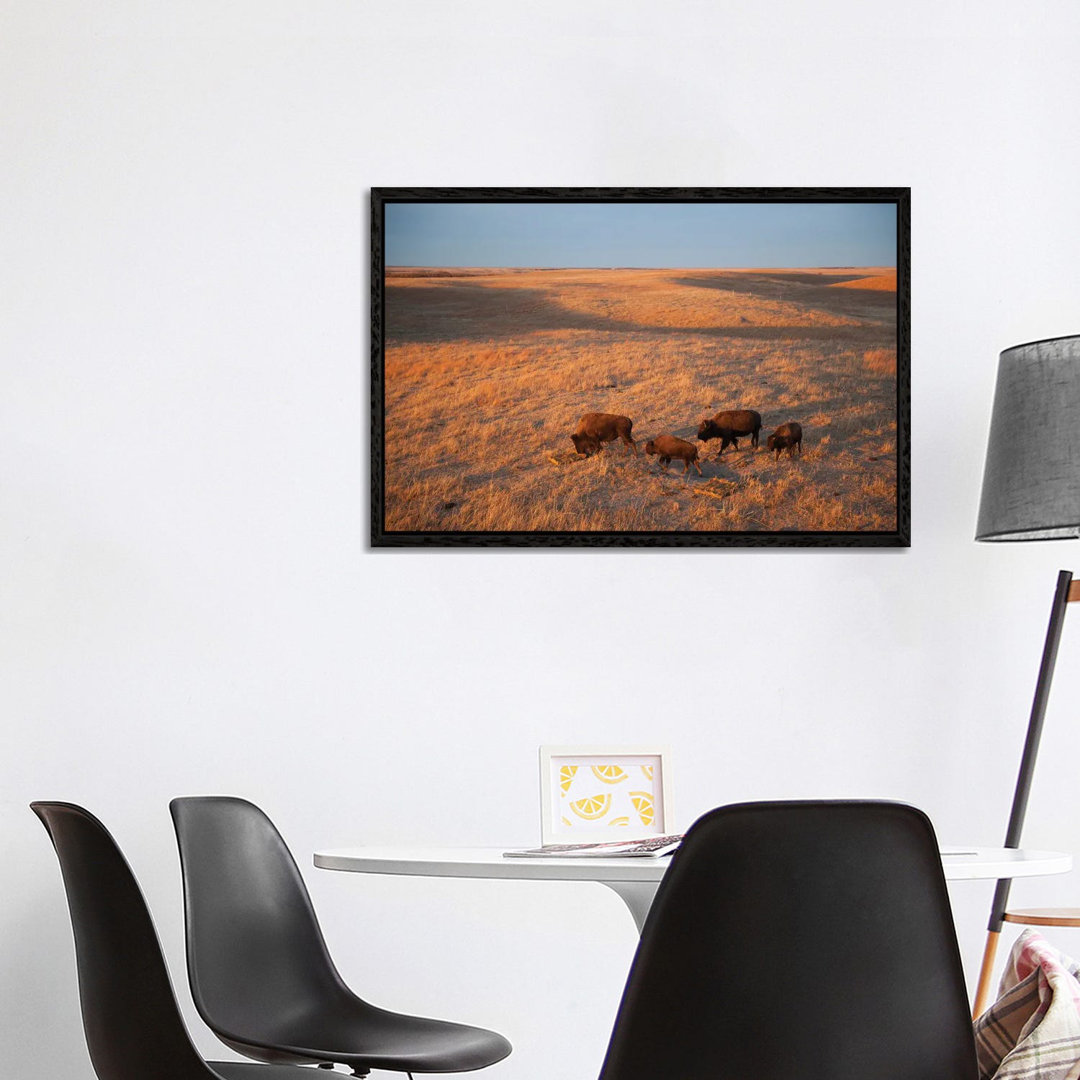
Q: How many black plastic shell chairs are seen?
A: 3